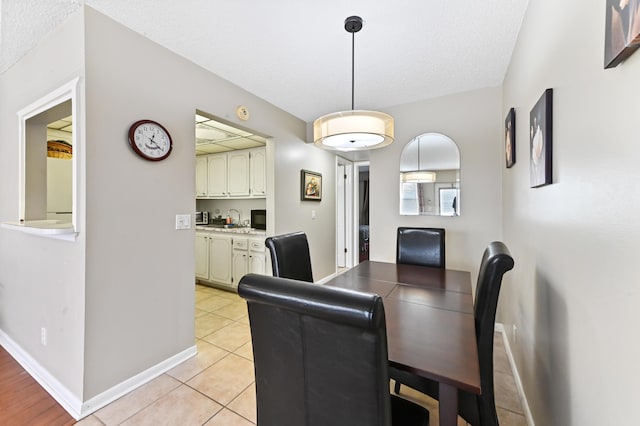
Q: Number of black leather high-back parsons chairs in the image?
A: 4